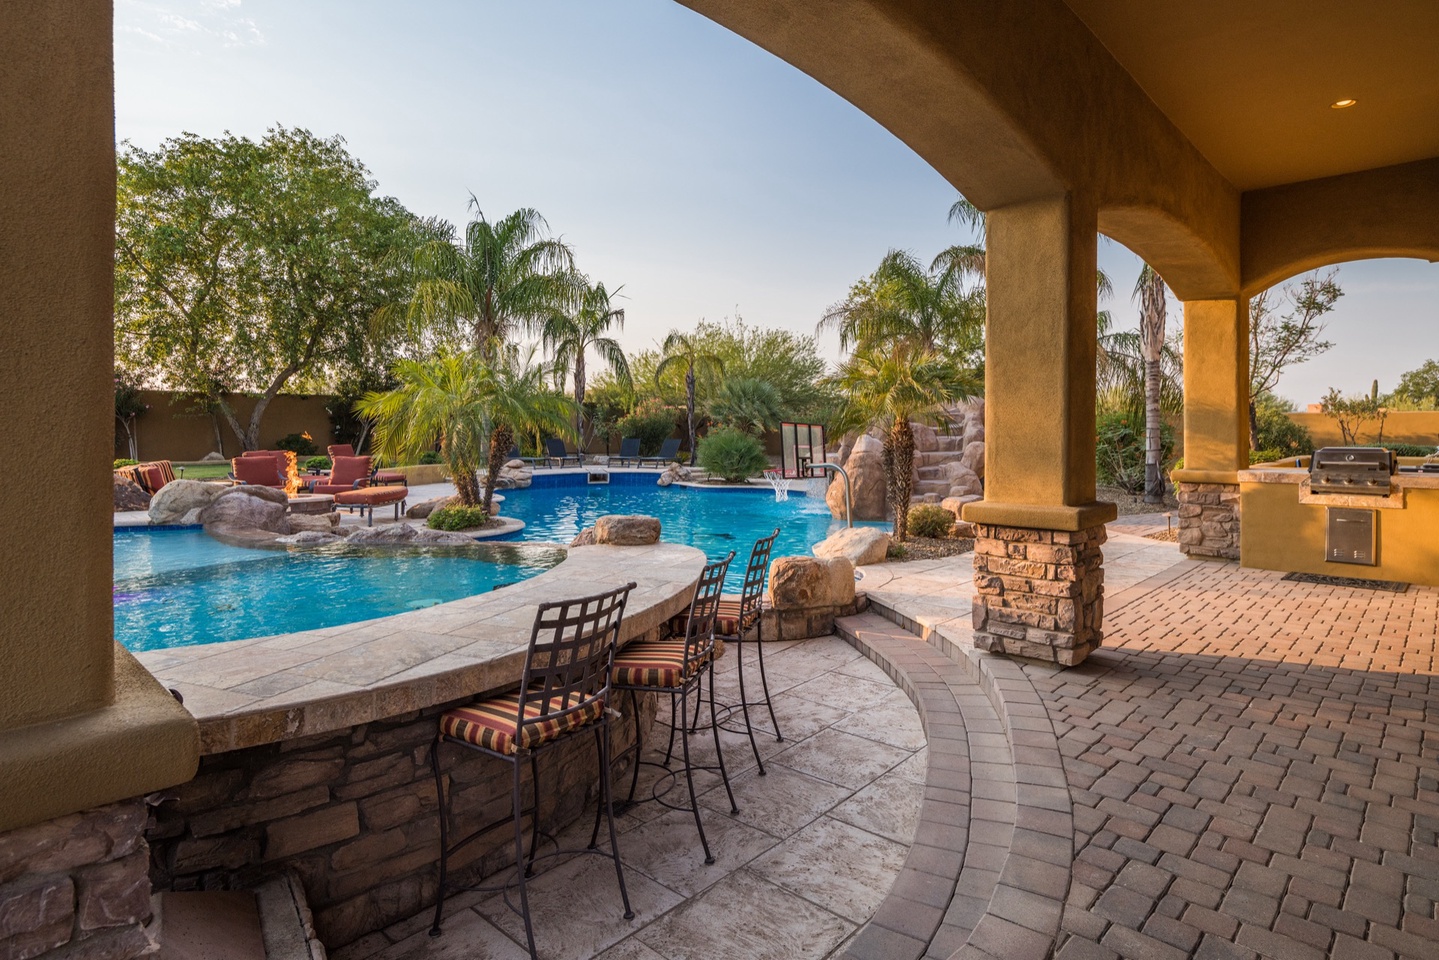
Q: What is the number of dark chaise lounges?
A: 4